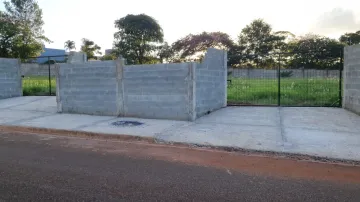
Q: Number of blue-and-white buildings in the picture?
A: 1